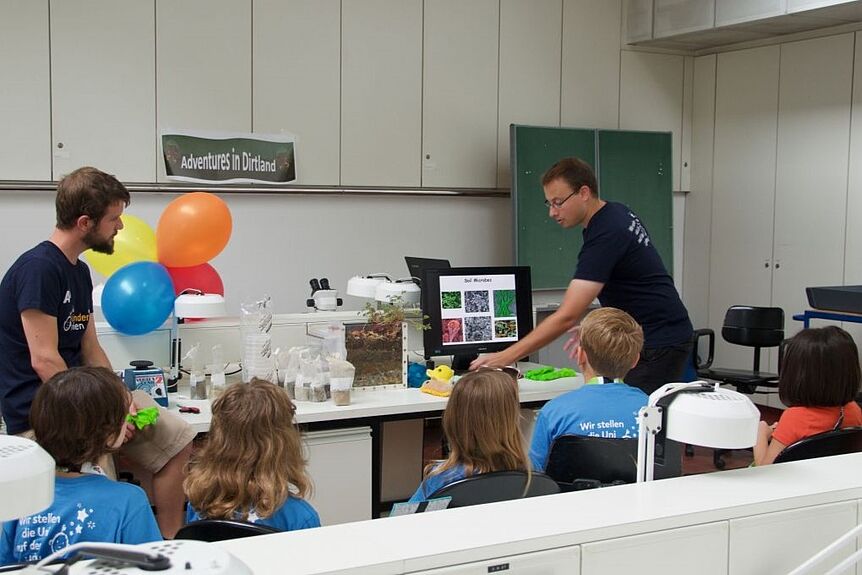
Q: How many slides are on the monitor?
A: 6